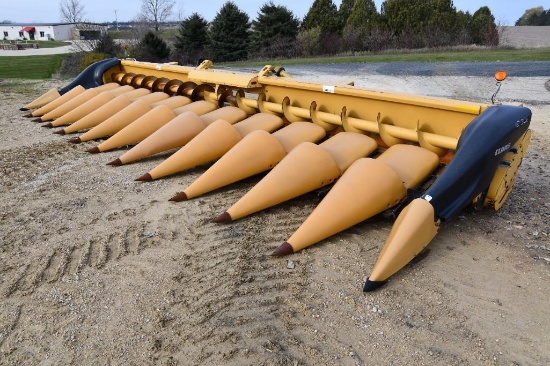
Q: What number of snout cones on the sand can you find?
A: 13